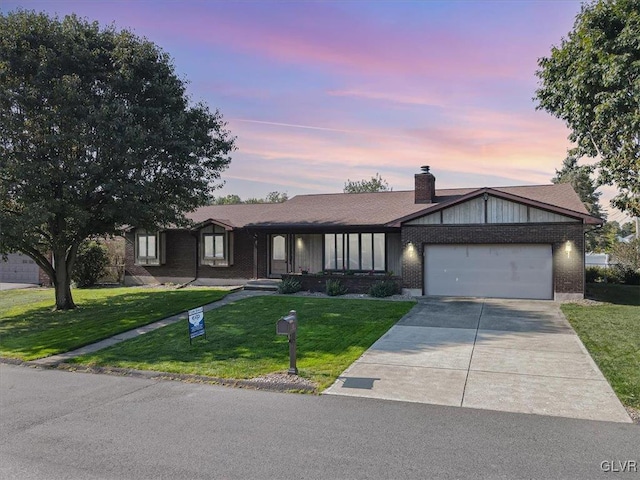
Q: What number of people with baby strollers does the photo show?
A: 0